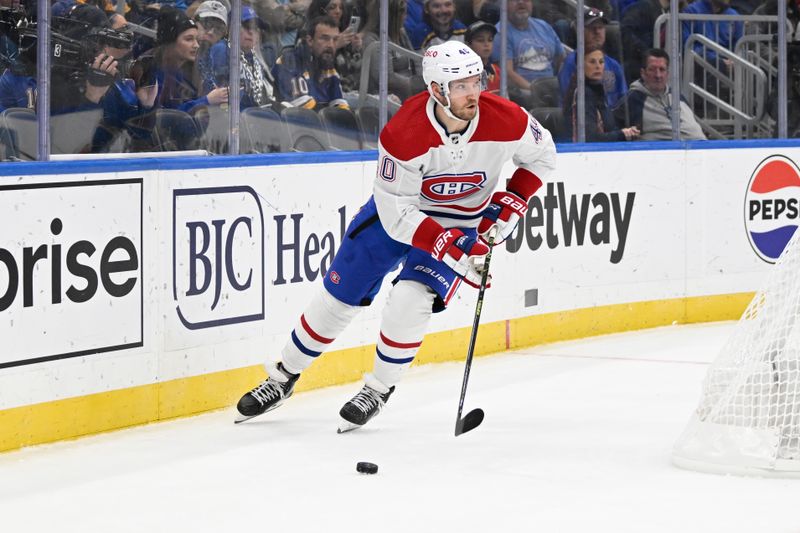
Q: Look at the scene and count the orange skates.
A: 0